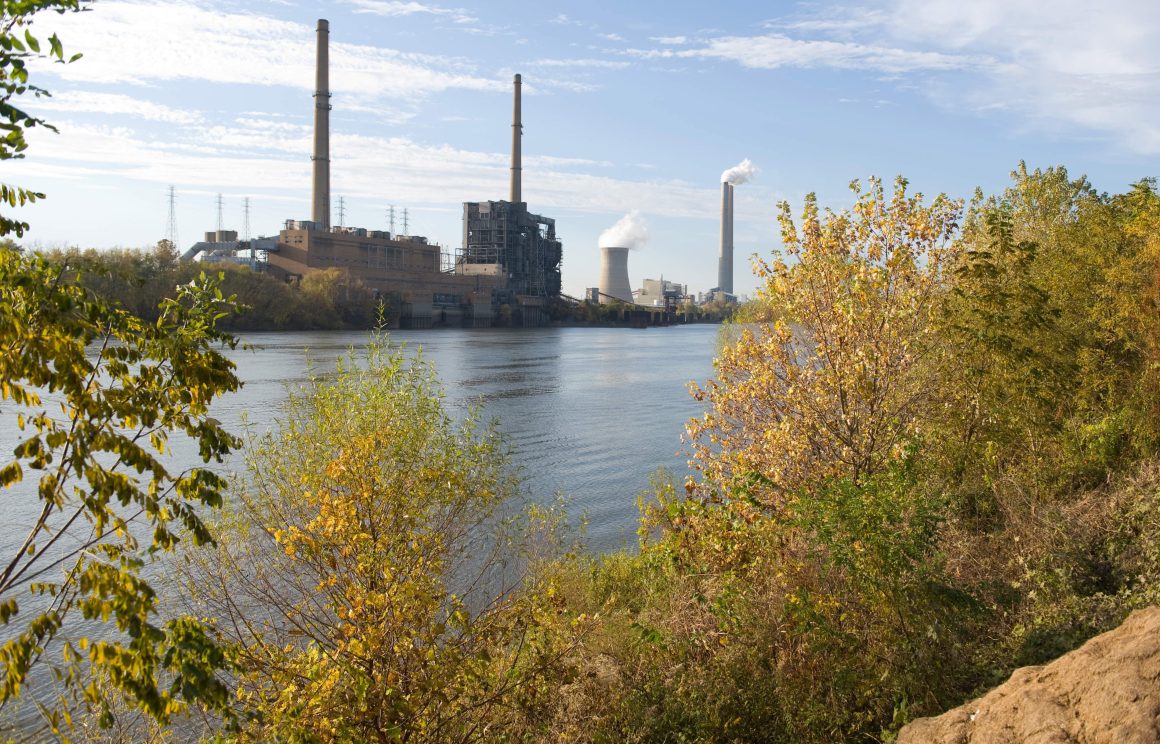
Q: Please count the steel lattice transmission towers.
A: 6